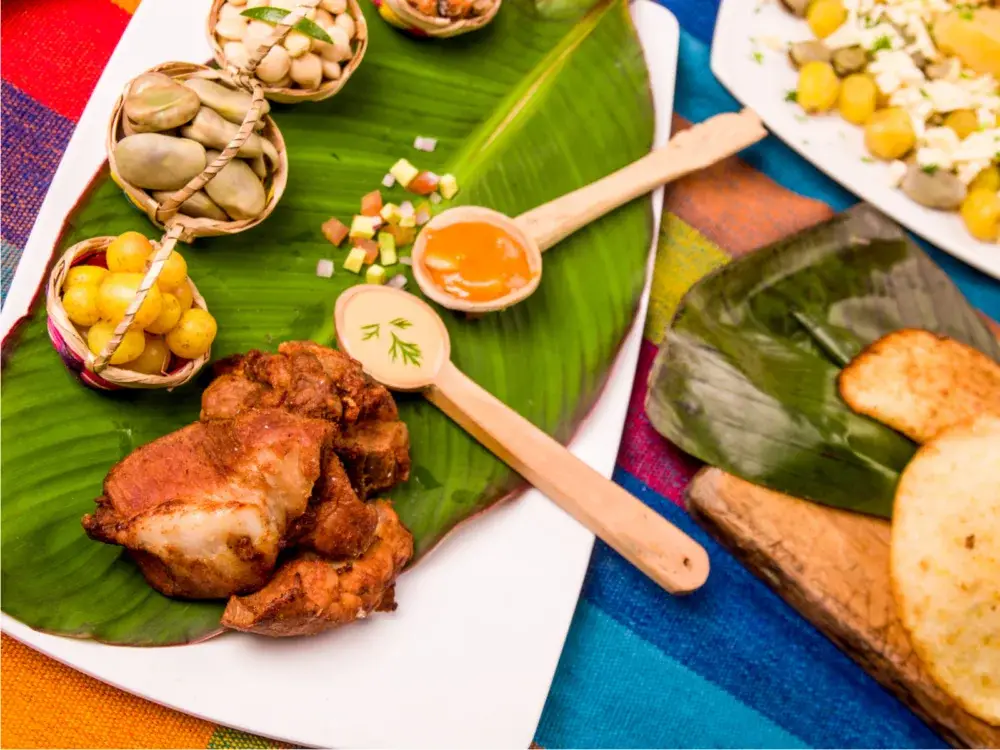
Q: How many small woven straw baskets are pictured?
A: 4